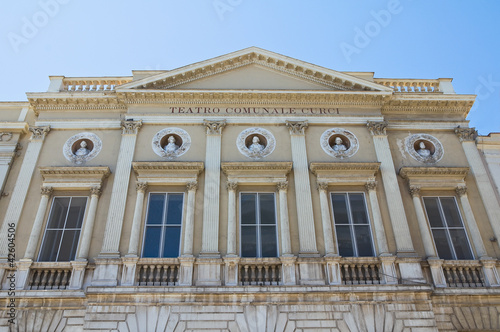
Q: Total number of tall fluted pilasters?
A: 6